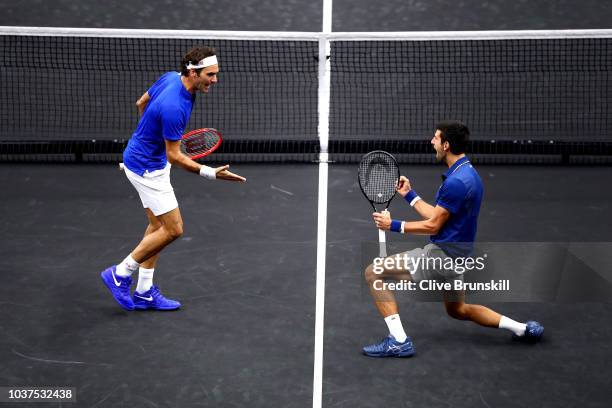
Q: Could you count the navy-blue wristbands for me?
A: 2